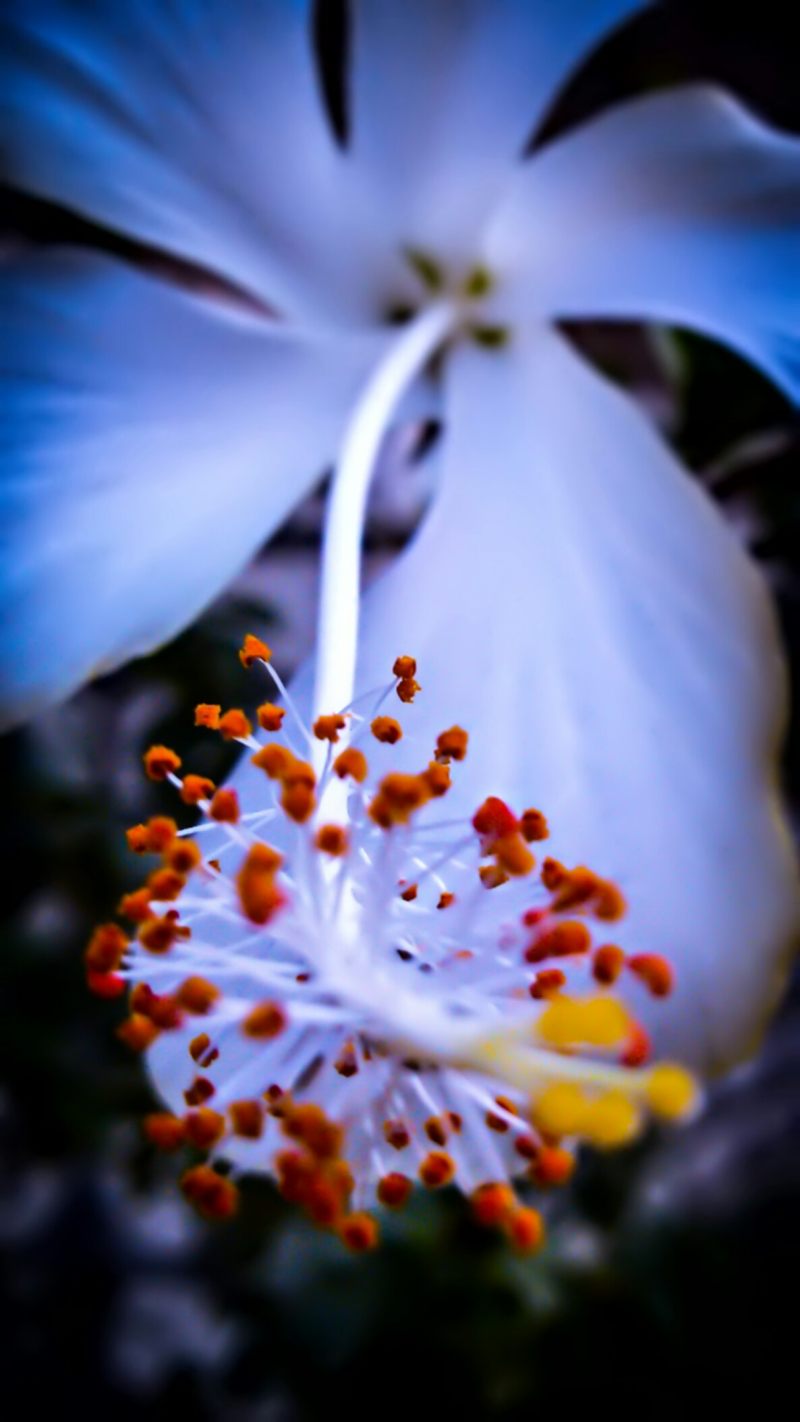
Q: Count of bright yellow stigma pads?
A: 5